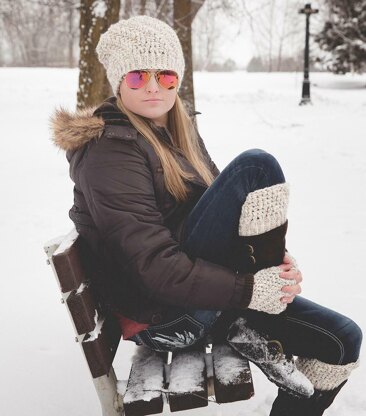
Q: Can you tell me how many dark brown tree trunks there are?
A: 2